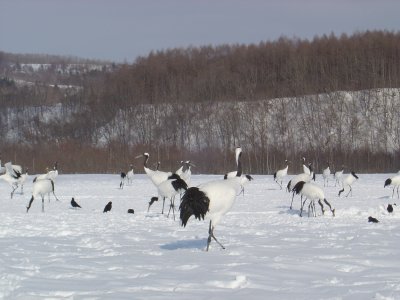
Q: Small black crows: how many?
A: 5